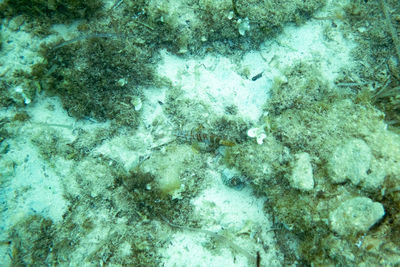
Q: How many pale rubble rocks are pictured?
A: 3